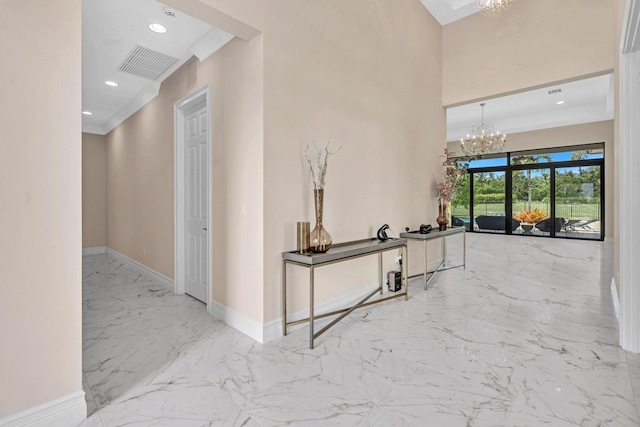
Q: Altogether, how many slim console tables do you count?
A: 2